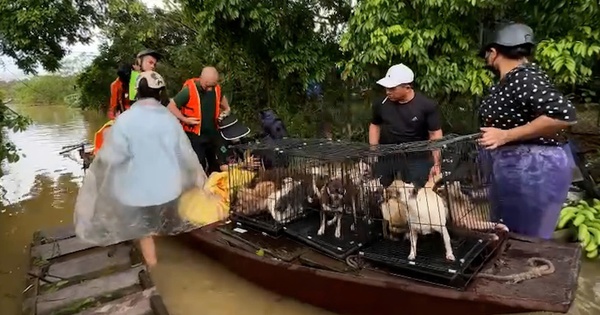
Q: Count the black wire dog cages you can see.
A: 3